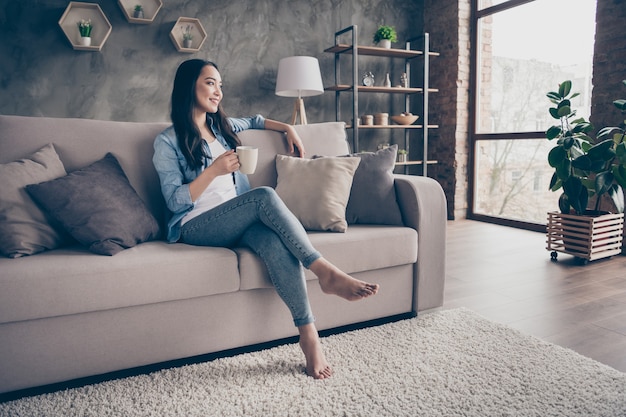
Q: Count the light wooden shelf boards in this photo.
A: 4